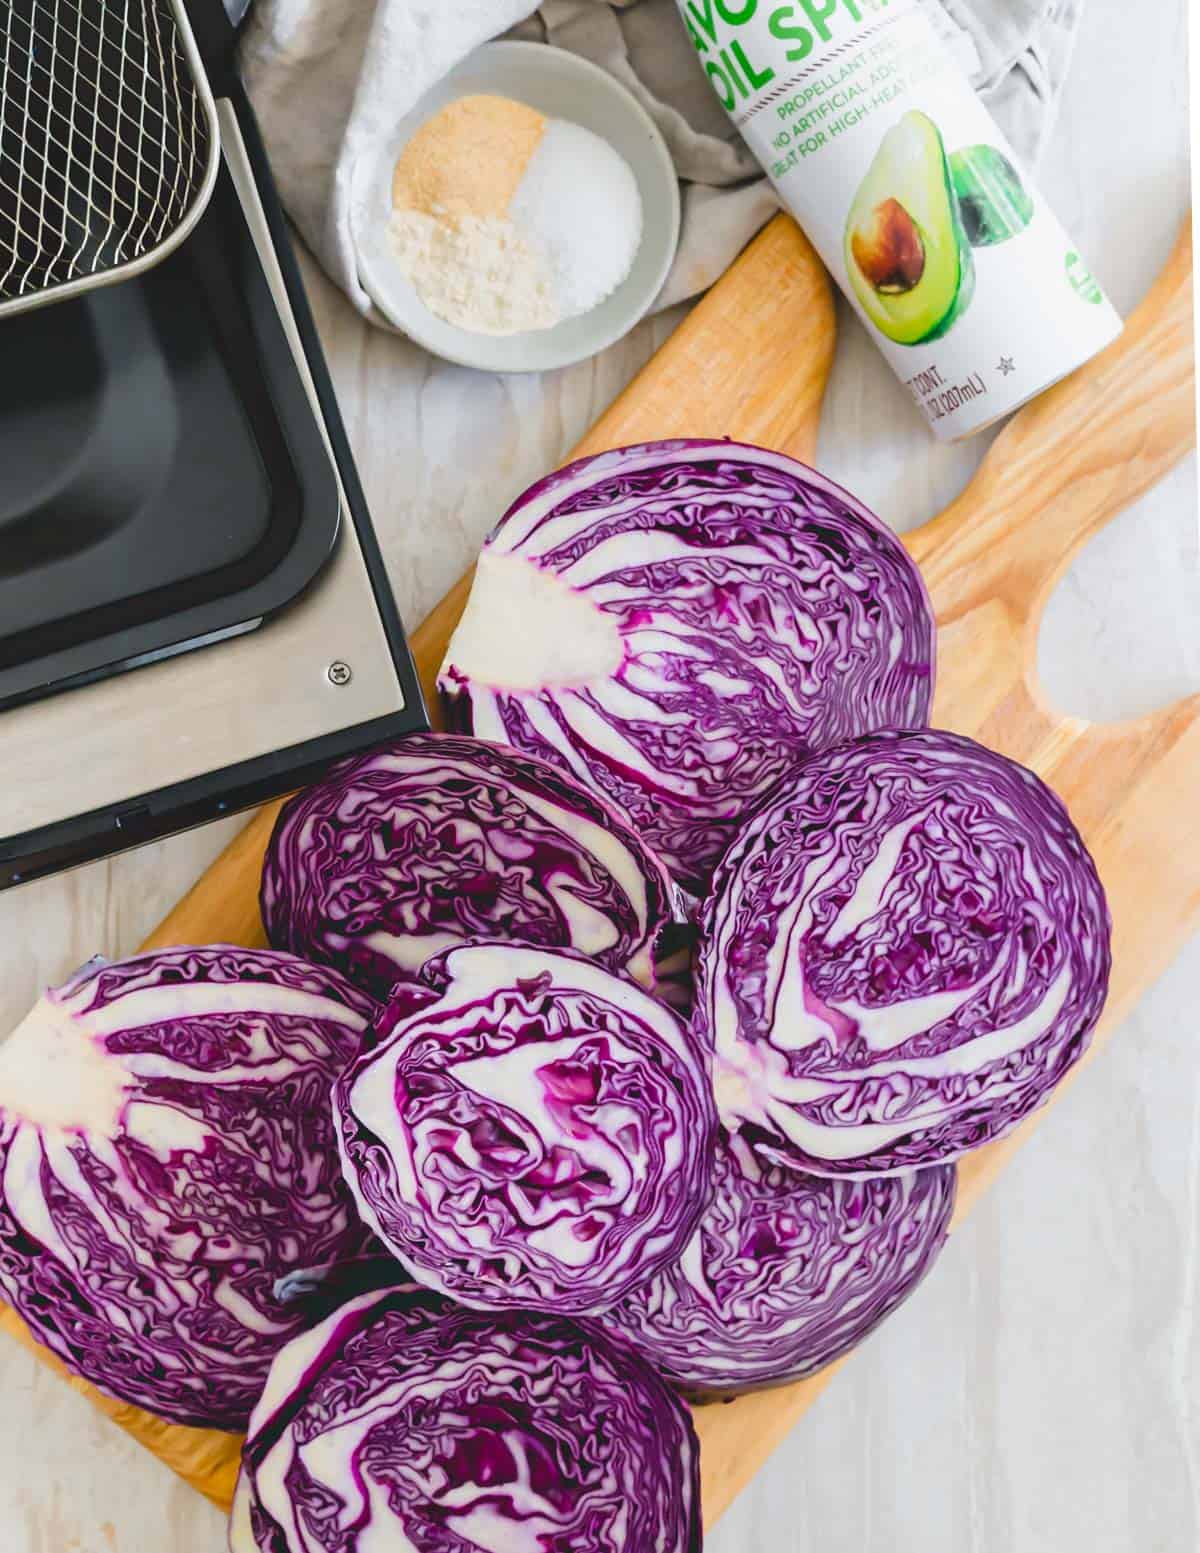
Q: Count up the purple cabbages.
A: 7